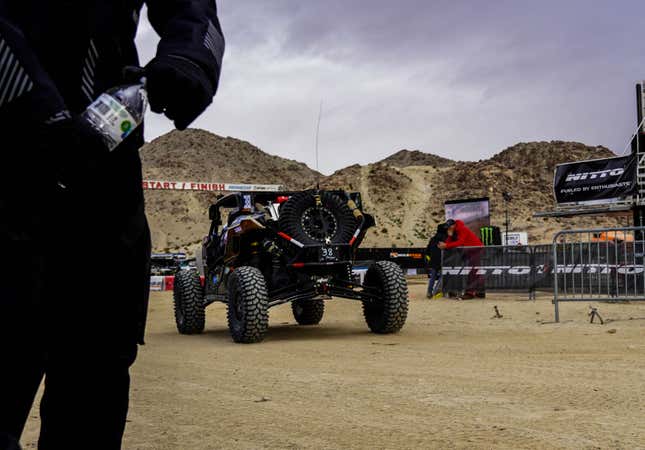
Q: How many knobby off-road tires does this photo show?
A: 5